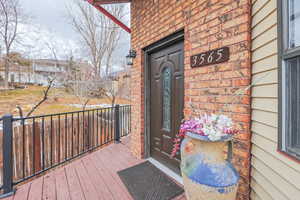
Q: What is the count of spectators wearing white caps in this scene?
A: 0